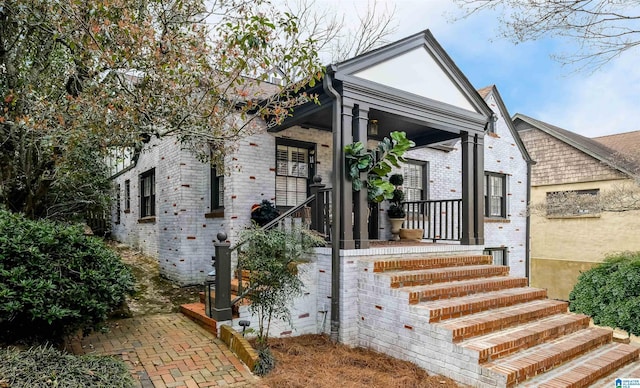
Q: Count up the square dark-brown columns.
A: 4